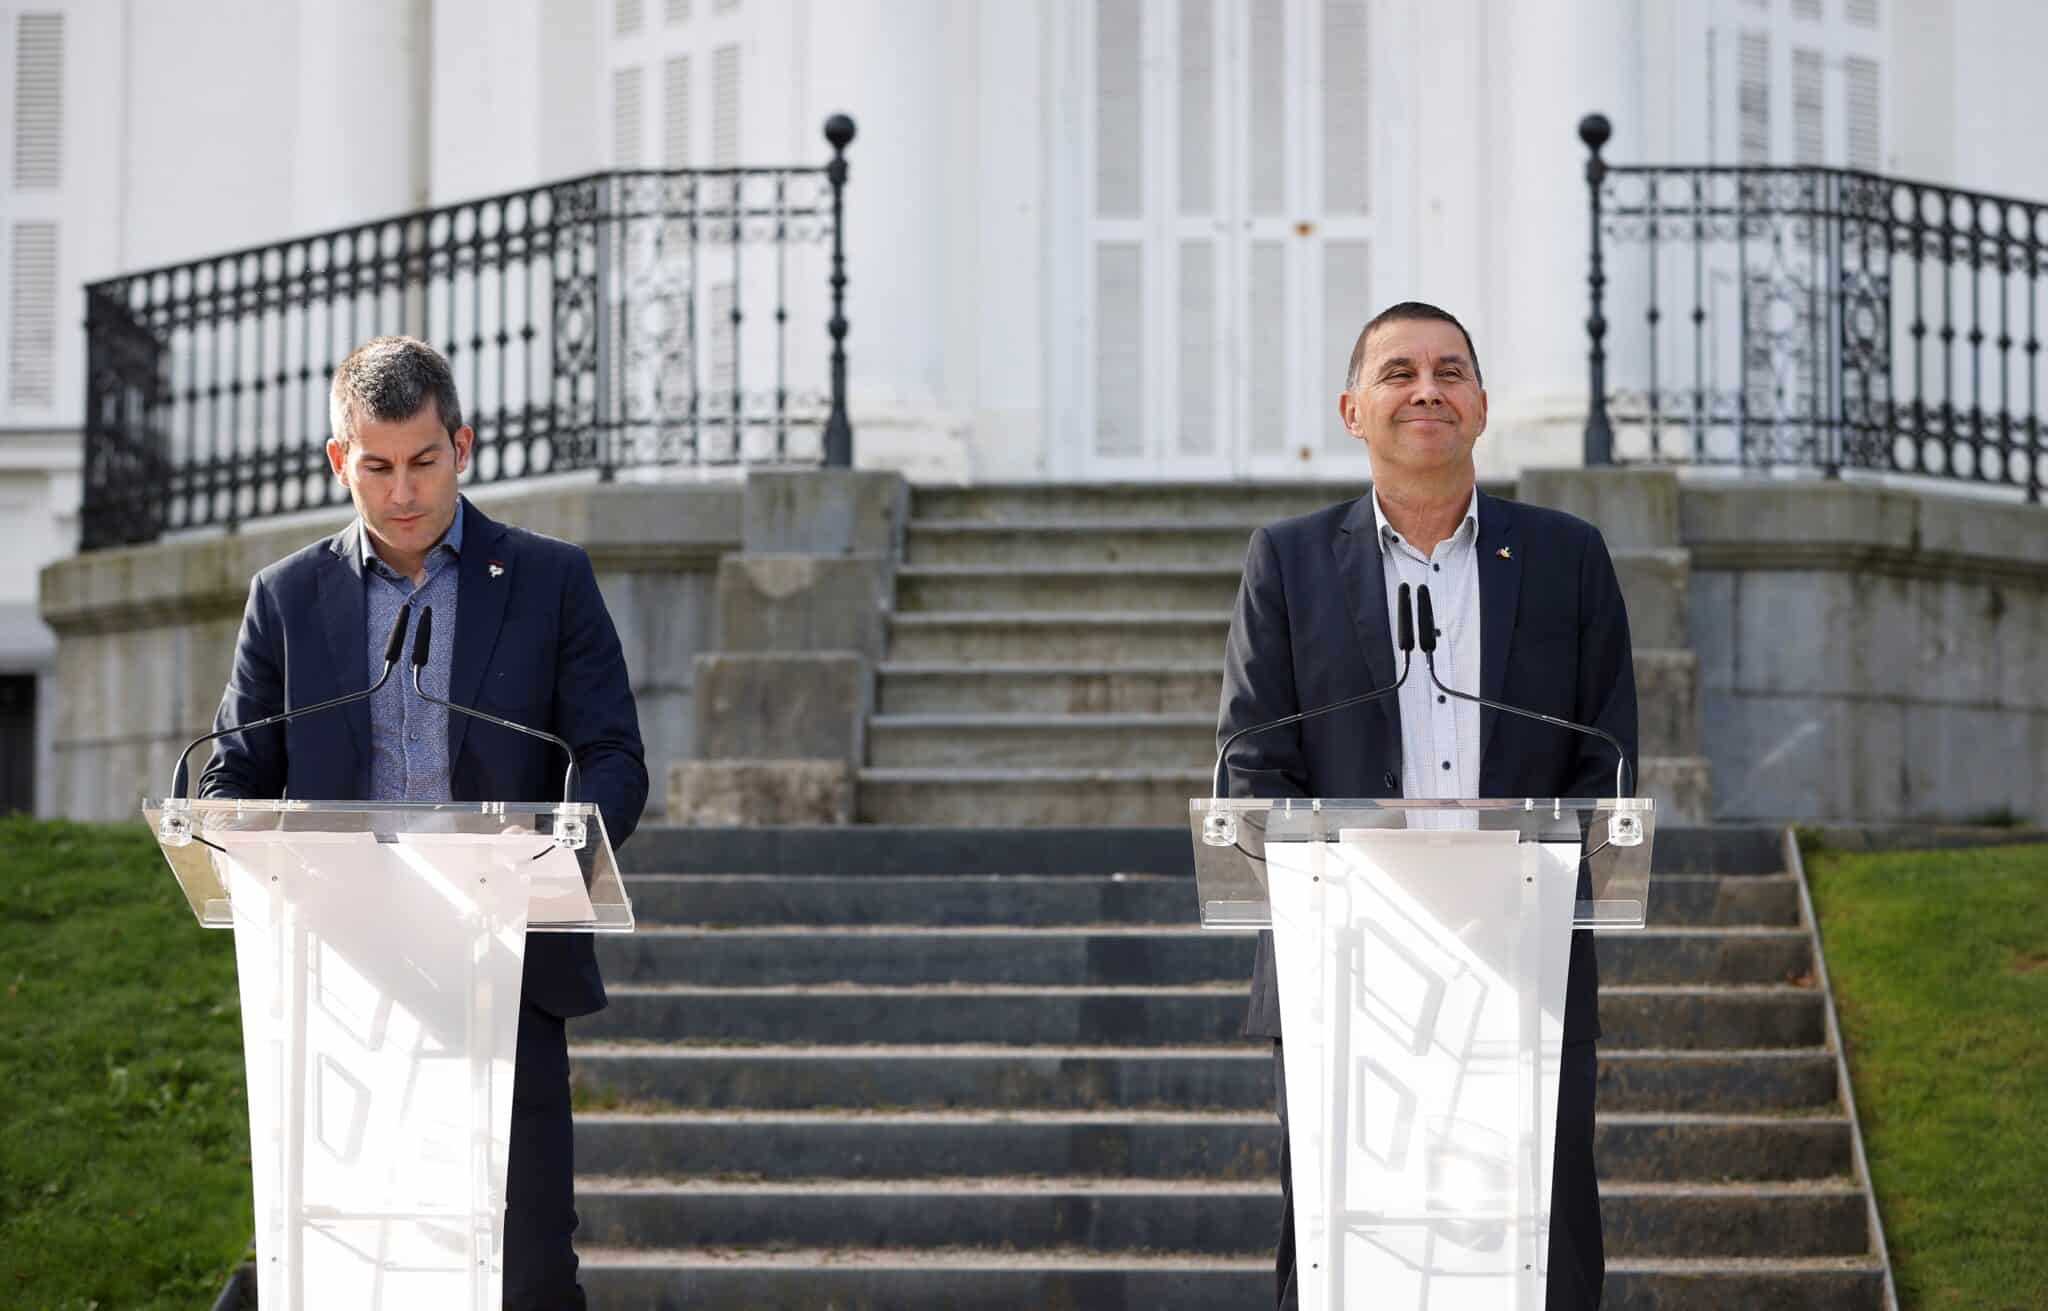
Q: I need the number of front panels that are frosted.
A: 2